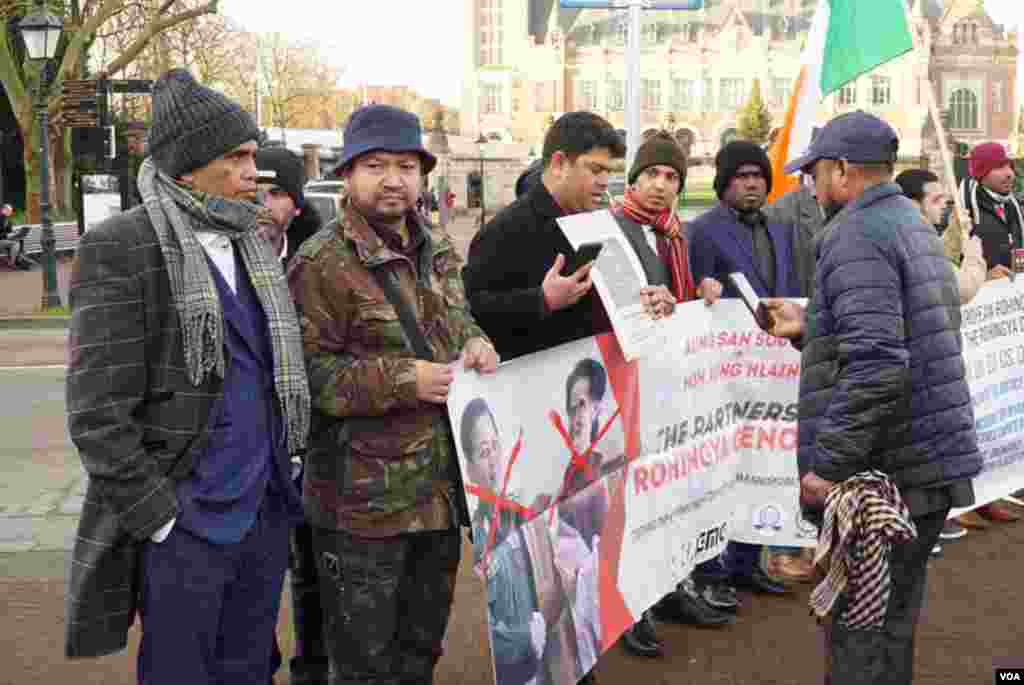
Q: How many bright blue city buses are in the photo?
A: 0